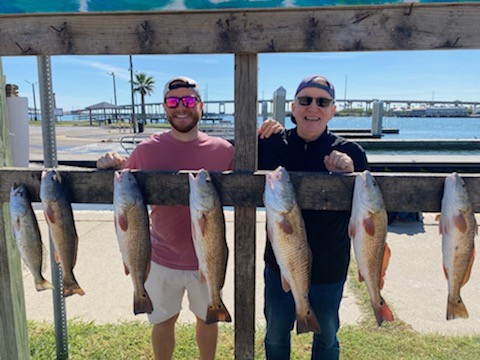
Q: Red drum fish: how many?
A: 6